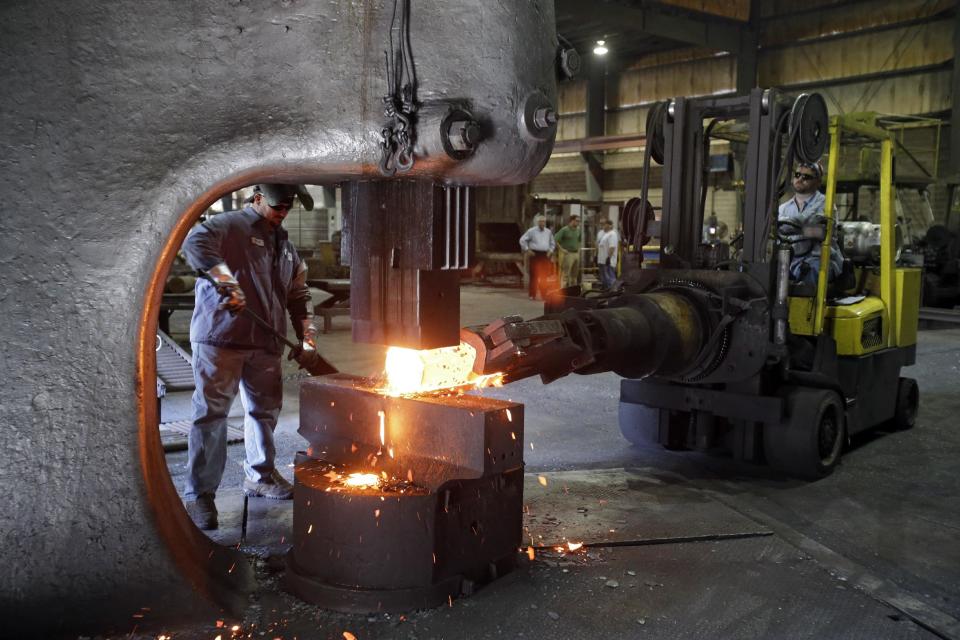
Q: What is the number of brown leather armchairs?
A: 0